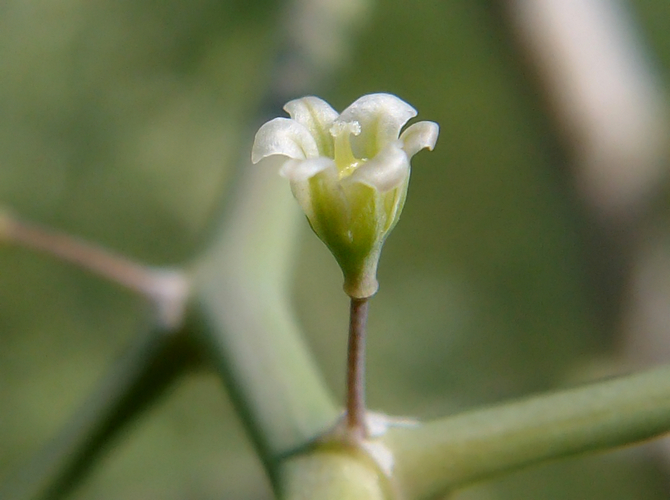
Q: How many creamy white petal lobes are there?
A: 6